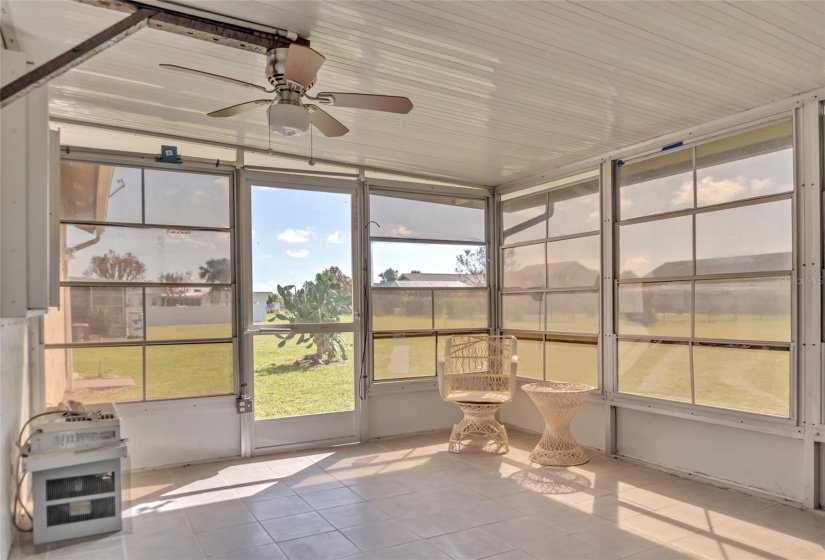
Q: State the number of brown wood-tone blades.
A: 5